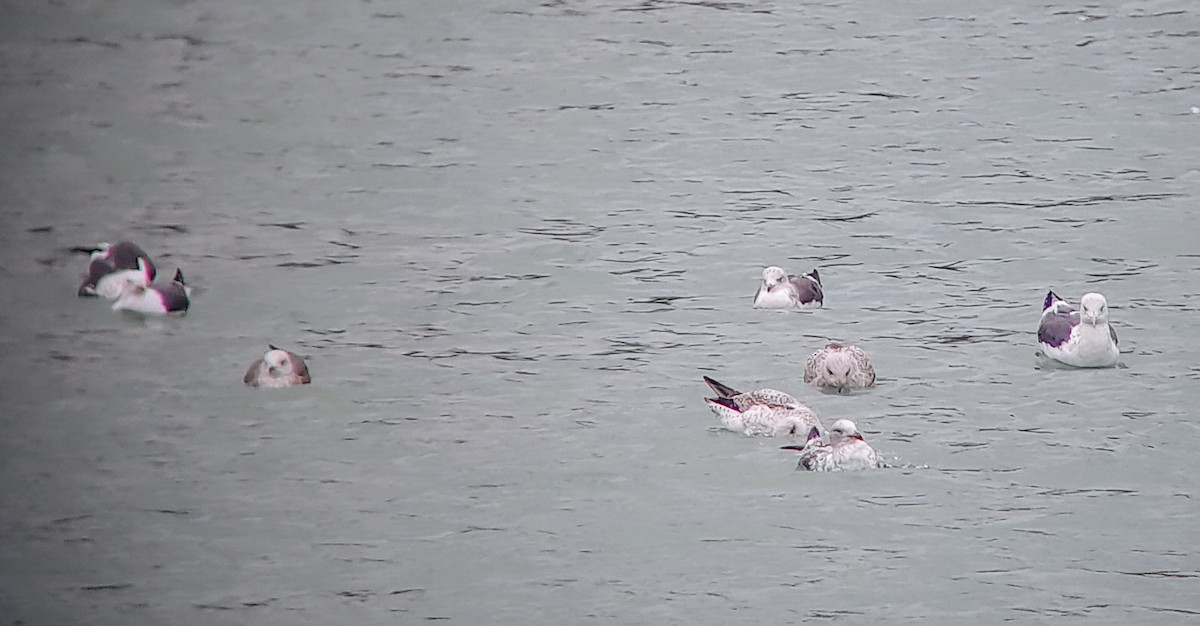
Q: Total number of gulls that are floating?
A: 8